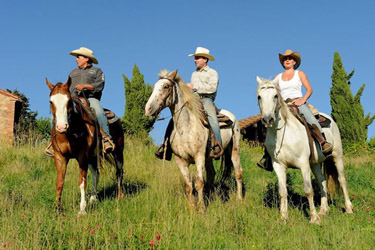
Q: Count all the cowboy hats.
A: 3